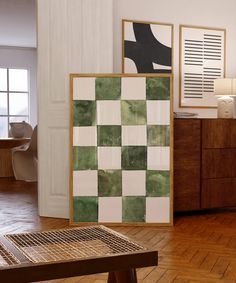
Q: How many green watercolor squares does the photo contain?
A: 12